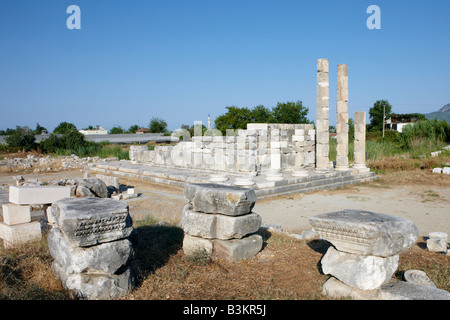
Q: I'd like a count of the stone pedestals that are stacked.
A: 3